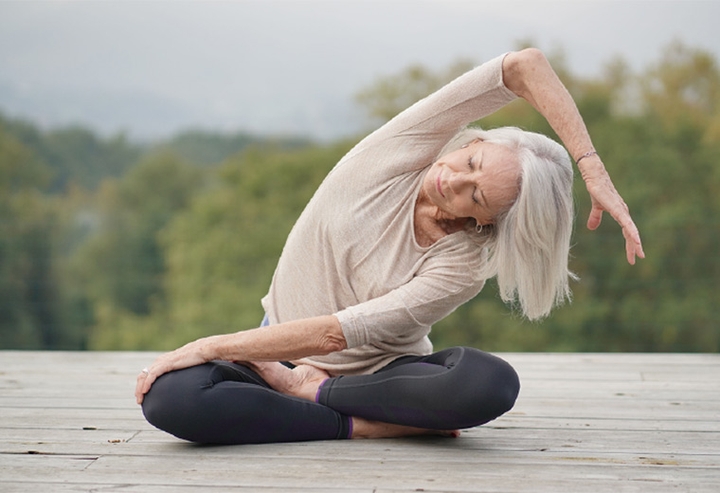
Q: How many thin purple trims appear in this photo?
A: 2